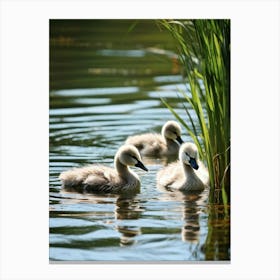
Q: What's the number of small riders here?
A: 0